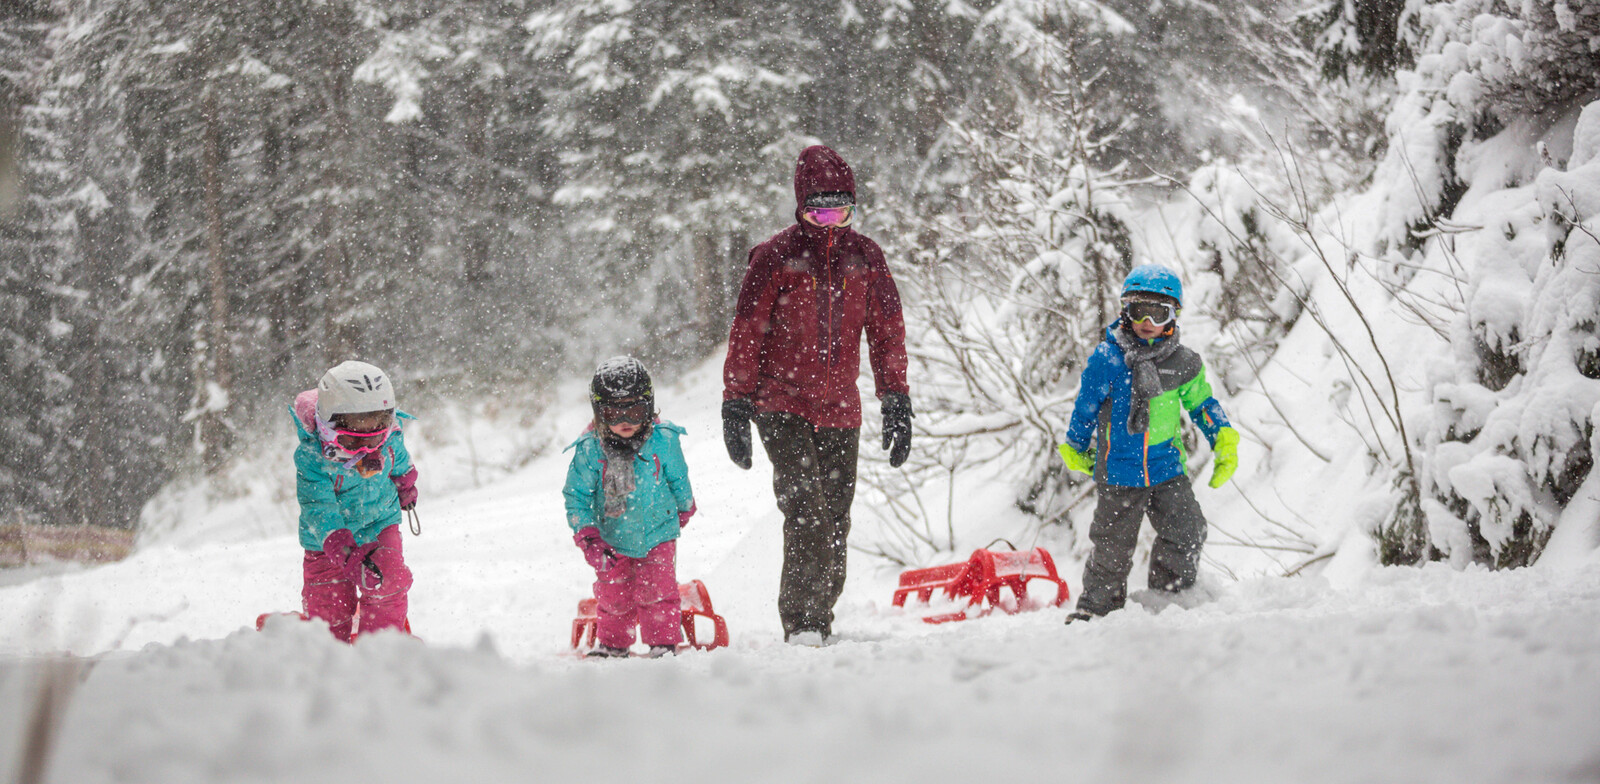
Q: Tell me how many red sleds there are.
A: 3